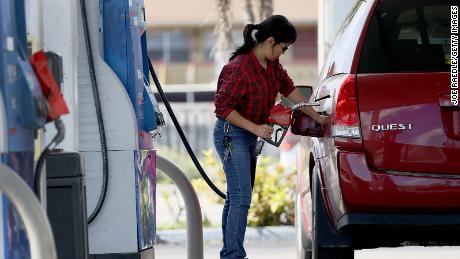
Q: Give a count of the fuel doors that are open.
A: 1